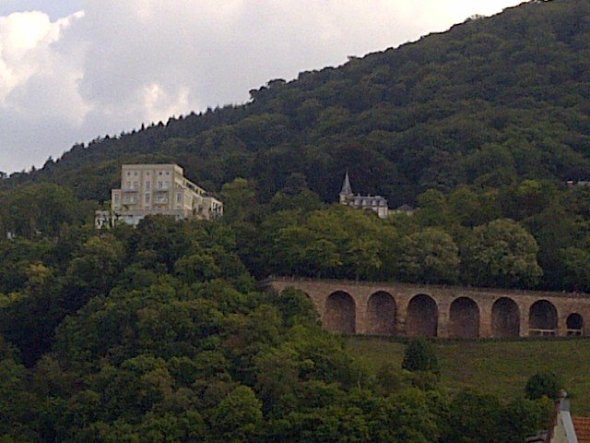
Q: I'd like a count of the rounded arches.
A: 7